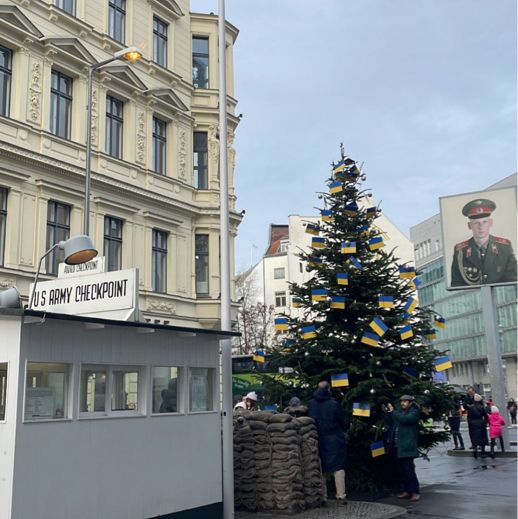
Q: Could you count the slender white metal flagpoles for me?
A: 1